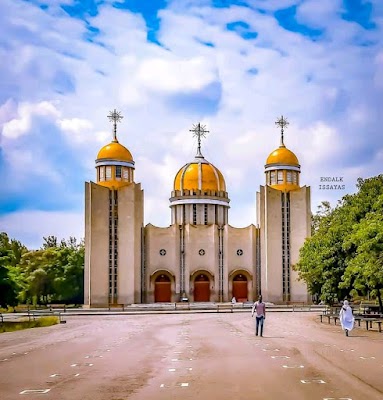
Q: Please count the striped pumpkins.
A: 0